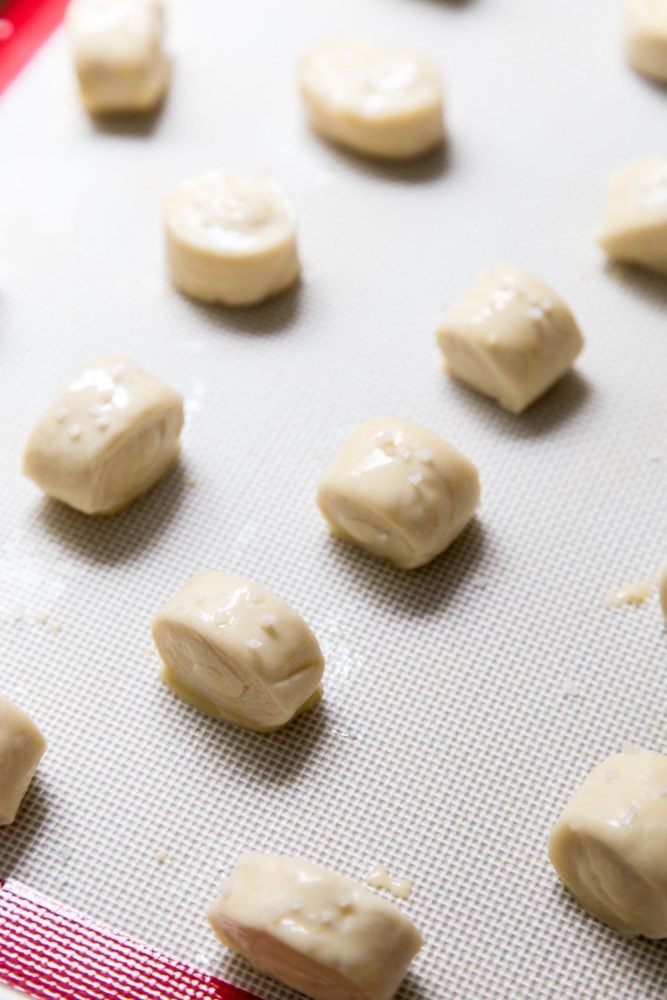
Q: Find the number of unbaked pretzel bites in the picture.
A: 13